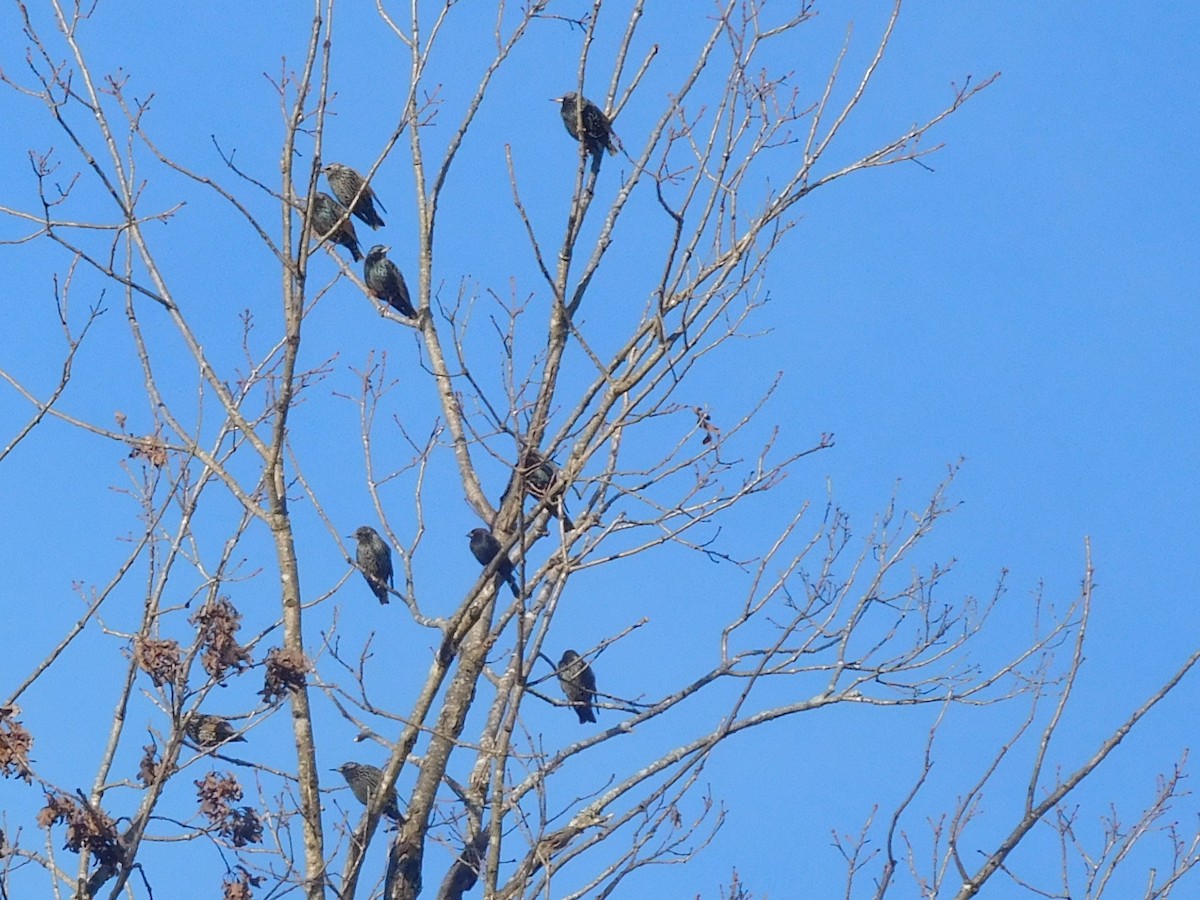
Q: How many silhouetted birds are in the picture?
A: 10